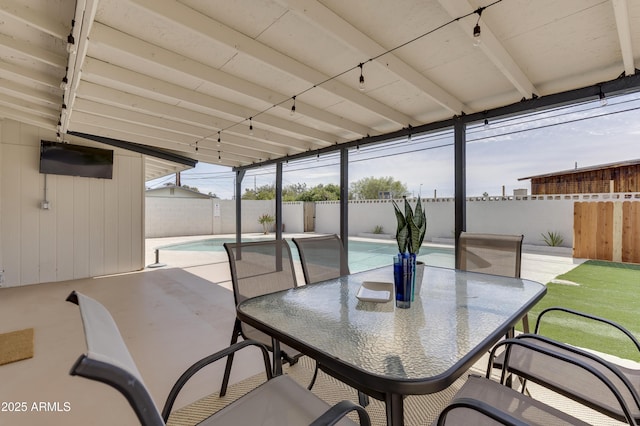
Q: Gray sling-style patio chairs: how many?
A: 6